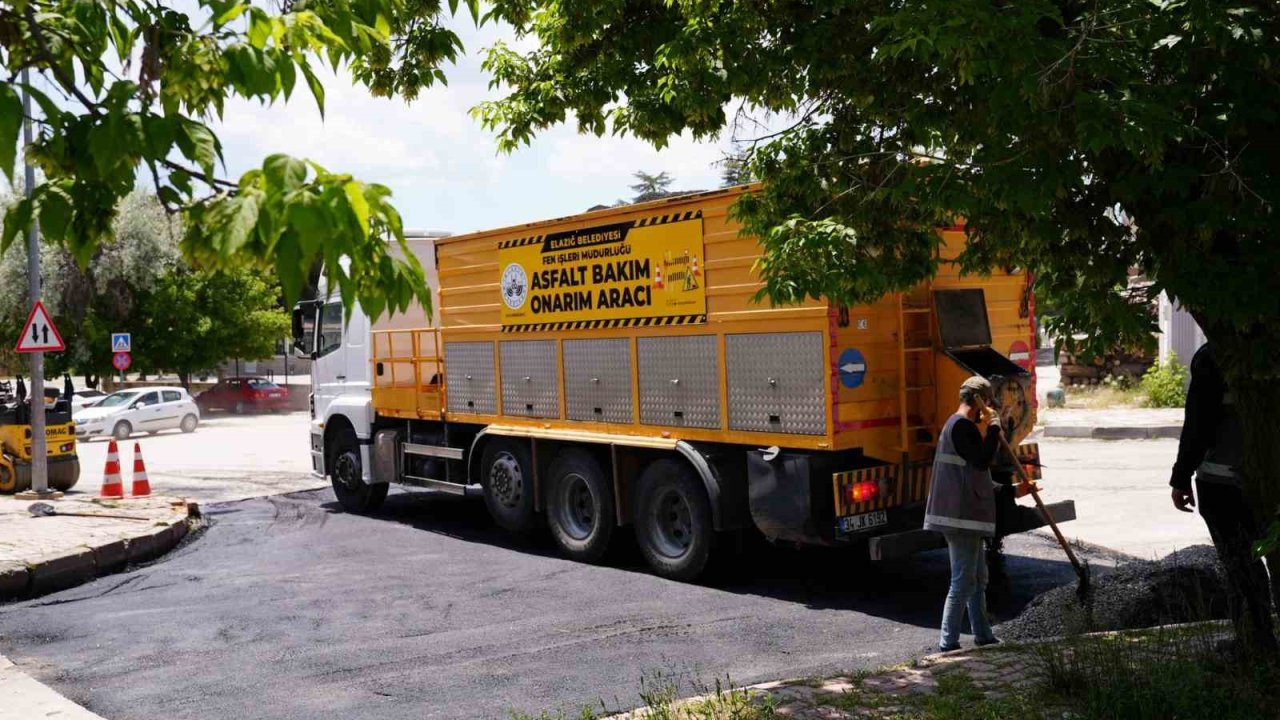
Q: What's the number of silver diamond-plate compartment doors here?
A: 5